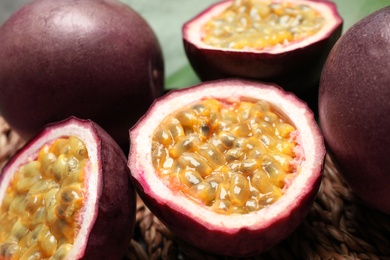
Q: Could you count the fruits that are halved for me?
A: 3